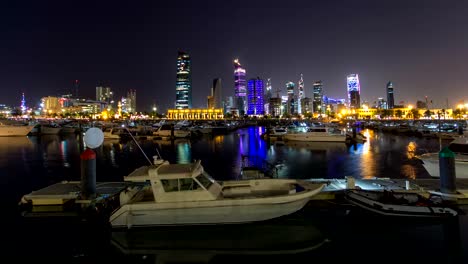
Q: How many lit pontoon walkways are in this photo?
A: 1